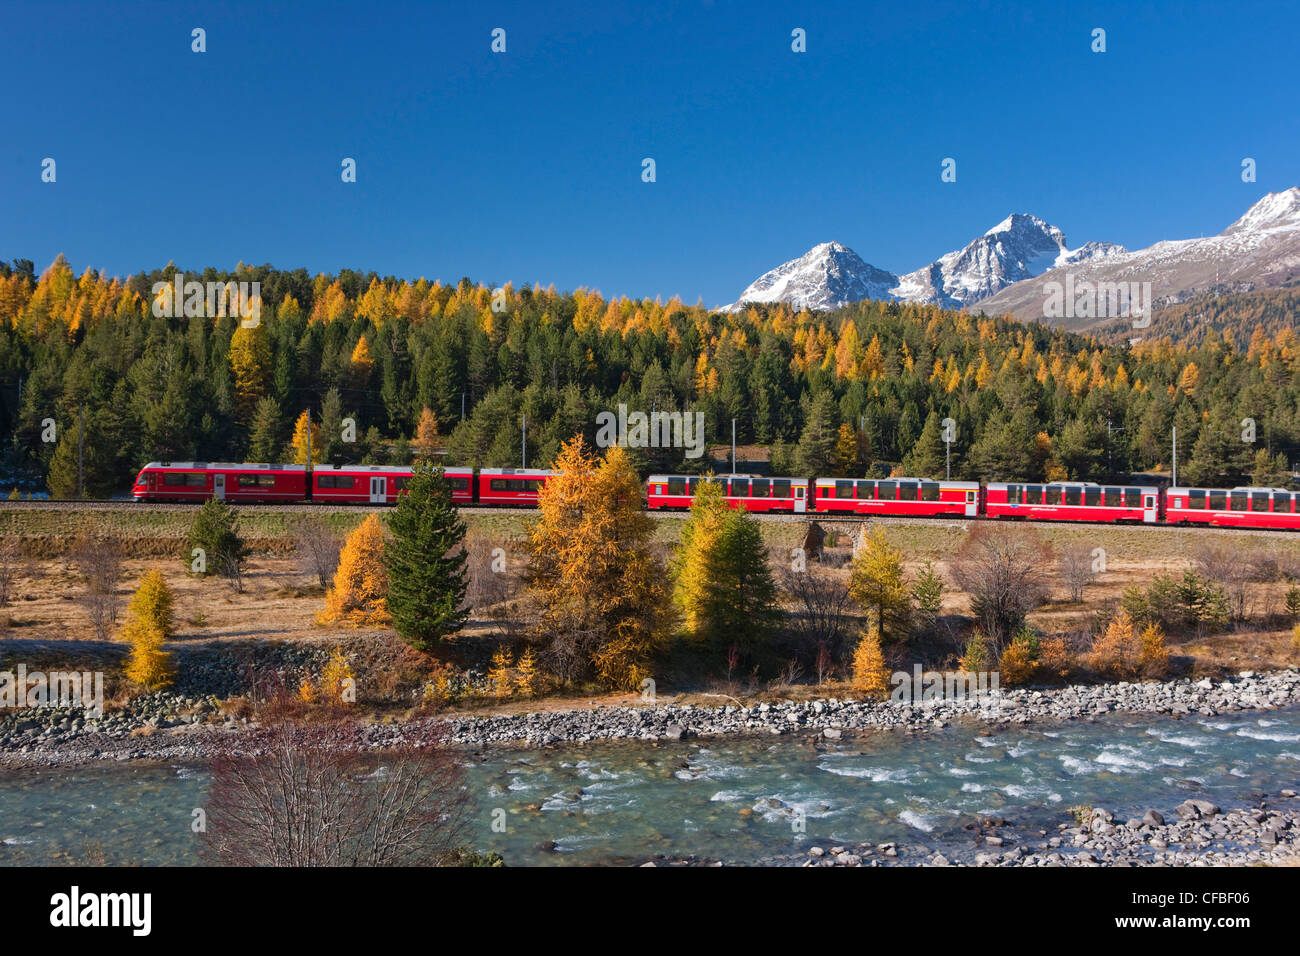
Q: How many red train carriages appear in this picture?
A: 7